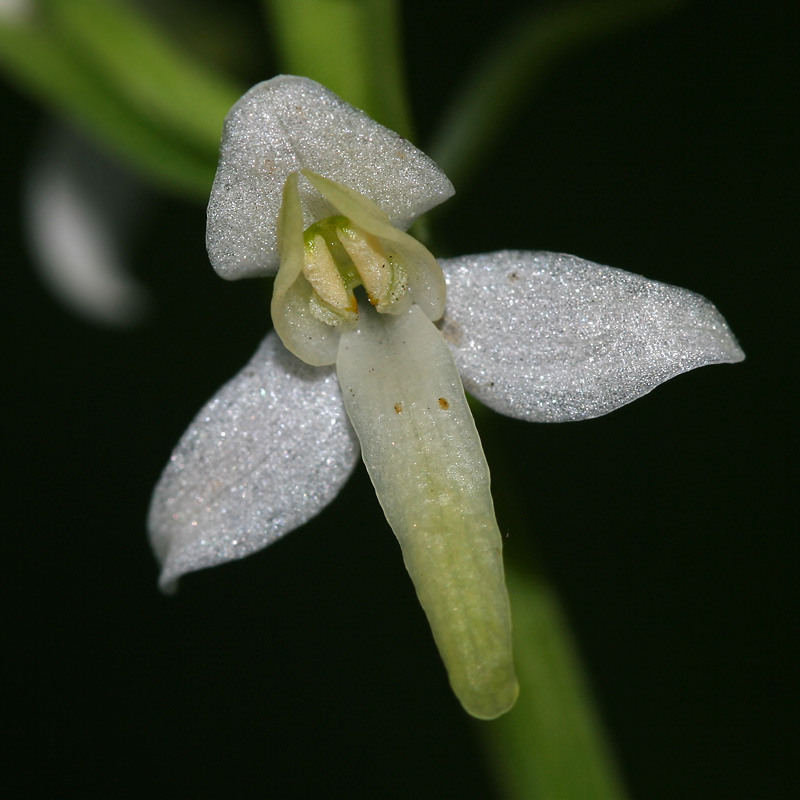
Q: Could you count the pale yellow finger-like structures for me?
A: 2